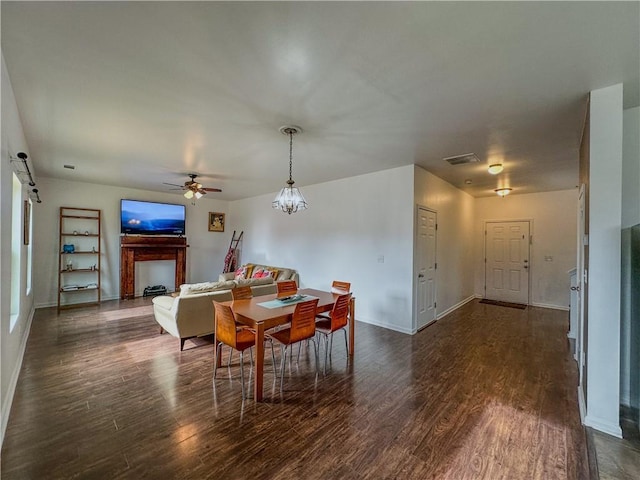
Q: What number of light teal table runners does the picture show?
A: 1